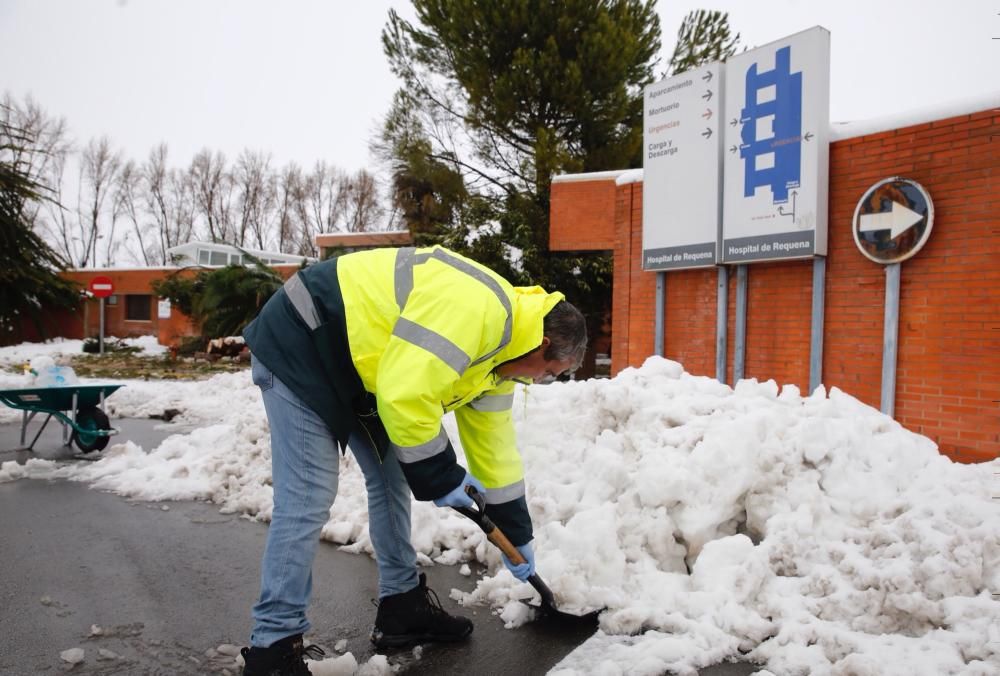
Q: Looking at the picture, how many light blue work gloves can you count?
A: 2